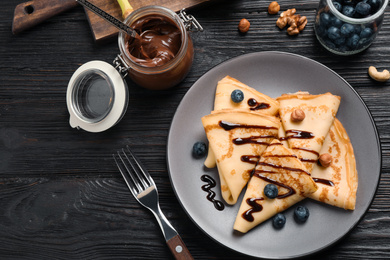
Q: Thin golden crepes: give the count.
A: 5